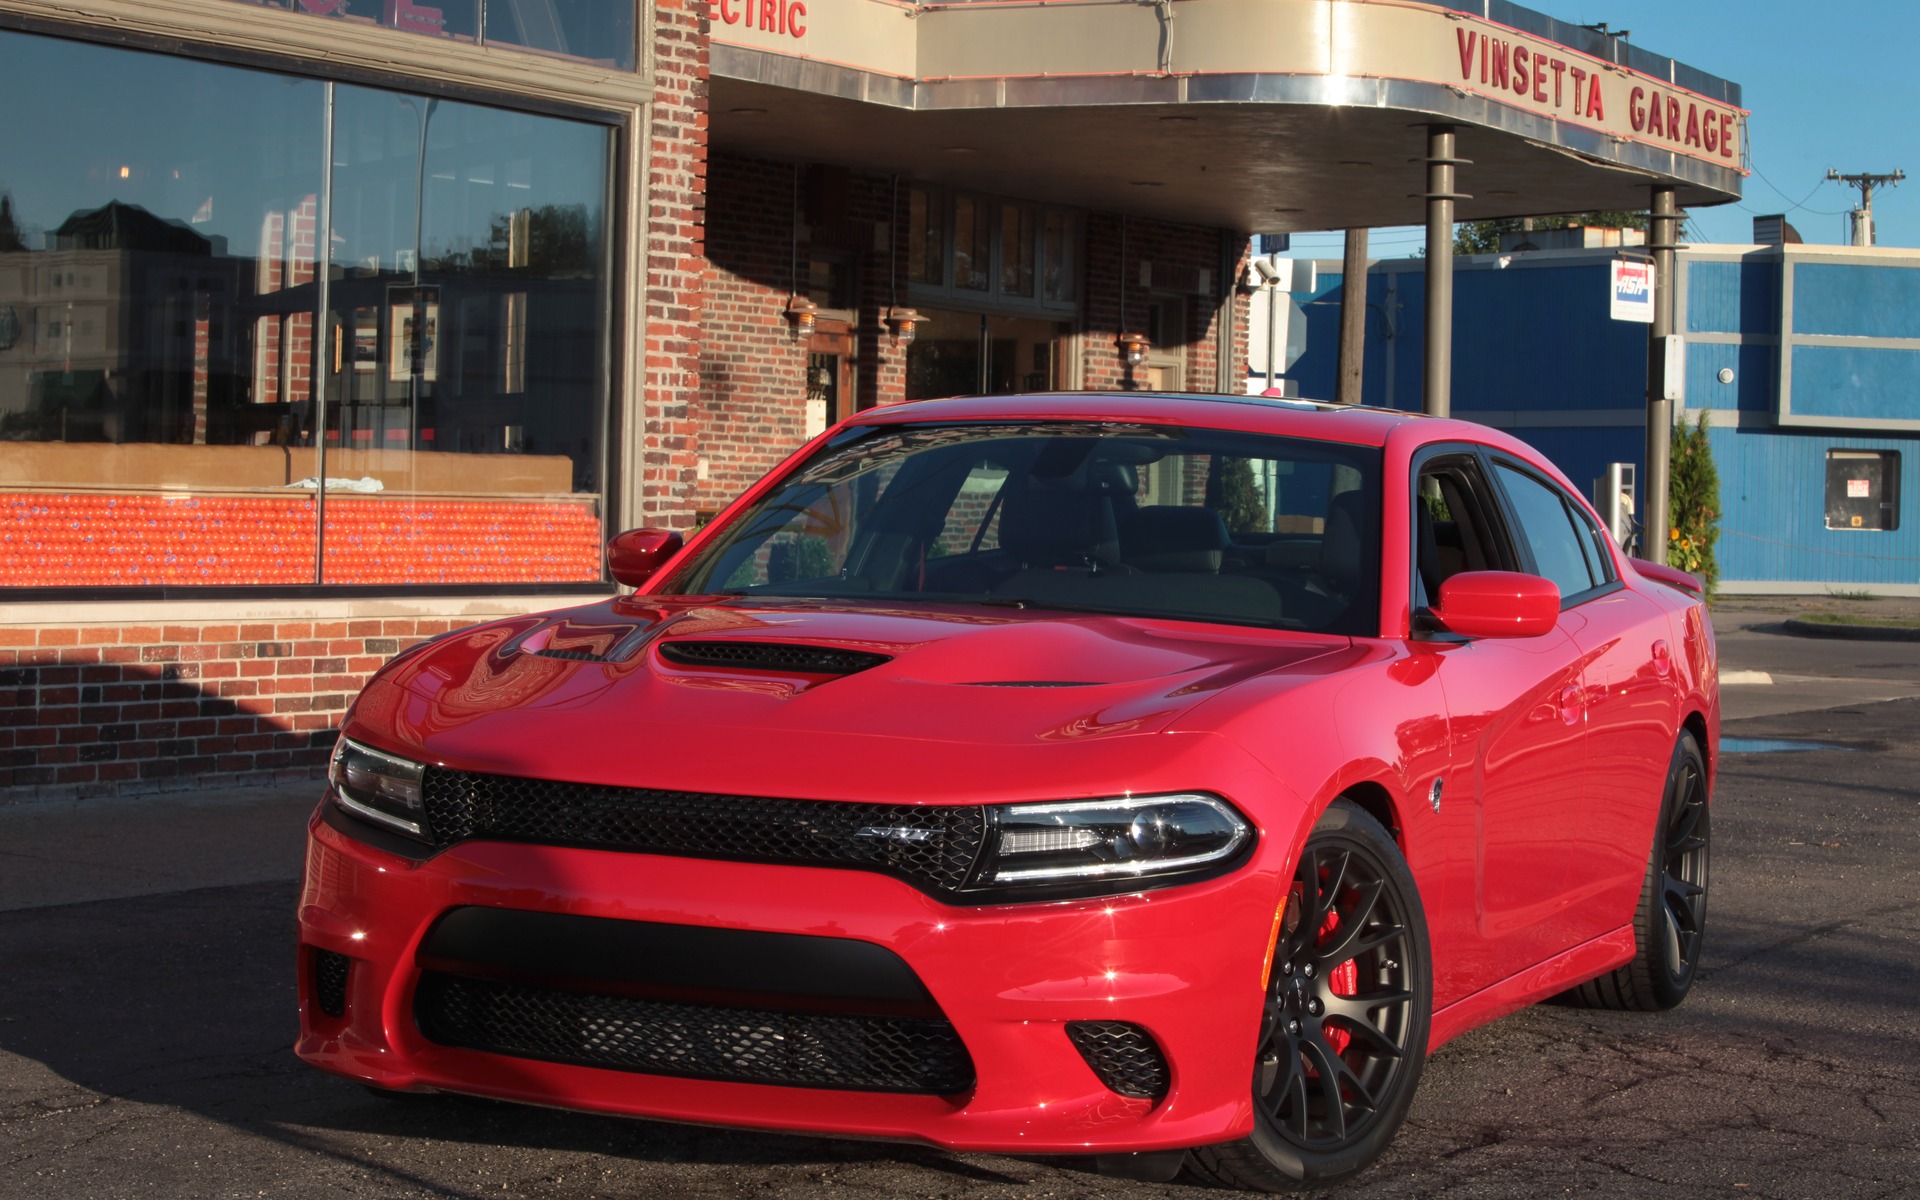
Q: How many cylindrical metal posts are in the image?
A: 2